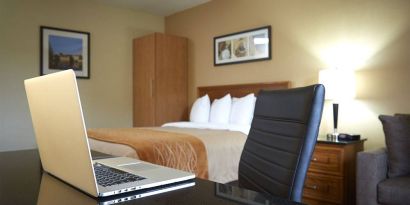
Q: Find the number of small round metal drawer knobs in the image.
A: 2